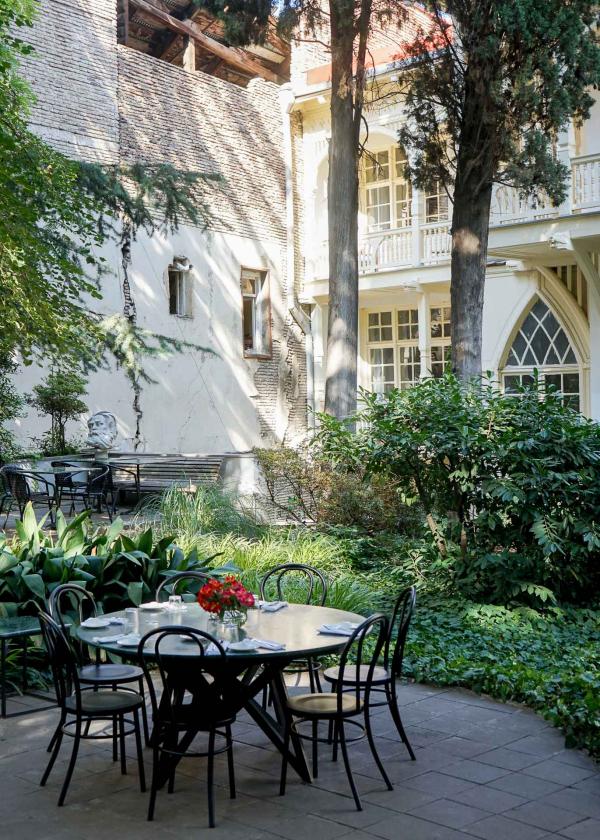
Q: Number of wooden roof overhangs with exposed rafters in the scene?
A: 1